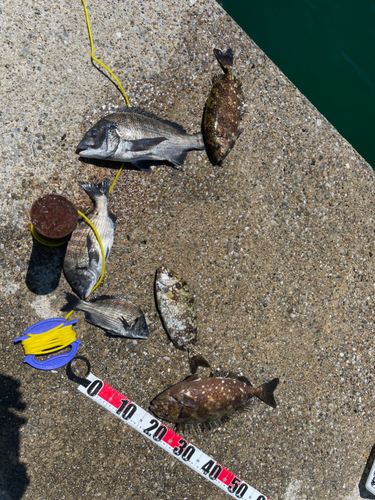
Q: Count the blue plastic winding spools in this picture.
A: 1